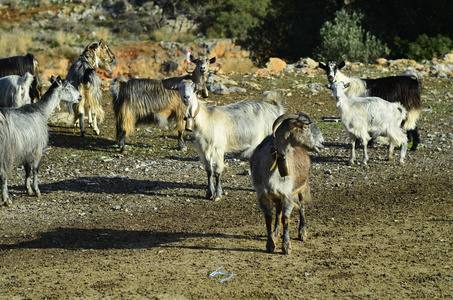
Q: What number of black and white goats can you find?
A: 1